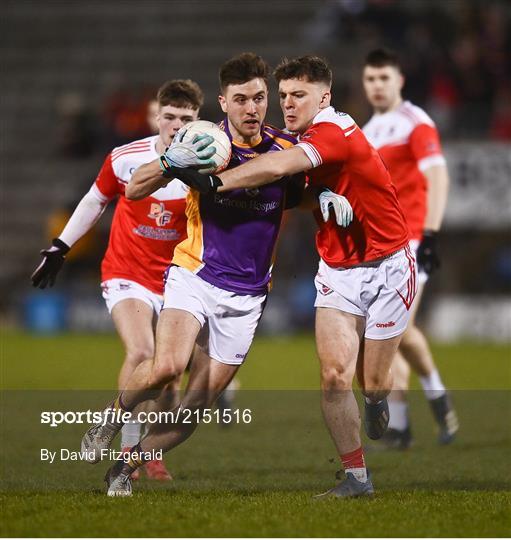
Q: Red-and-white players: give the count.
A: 3